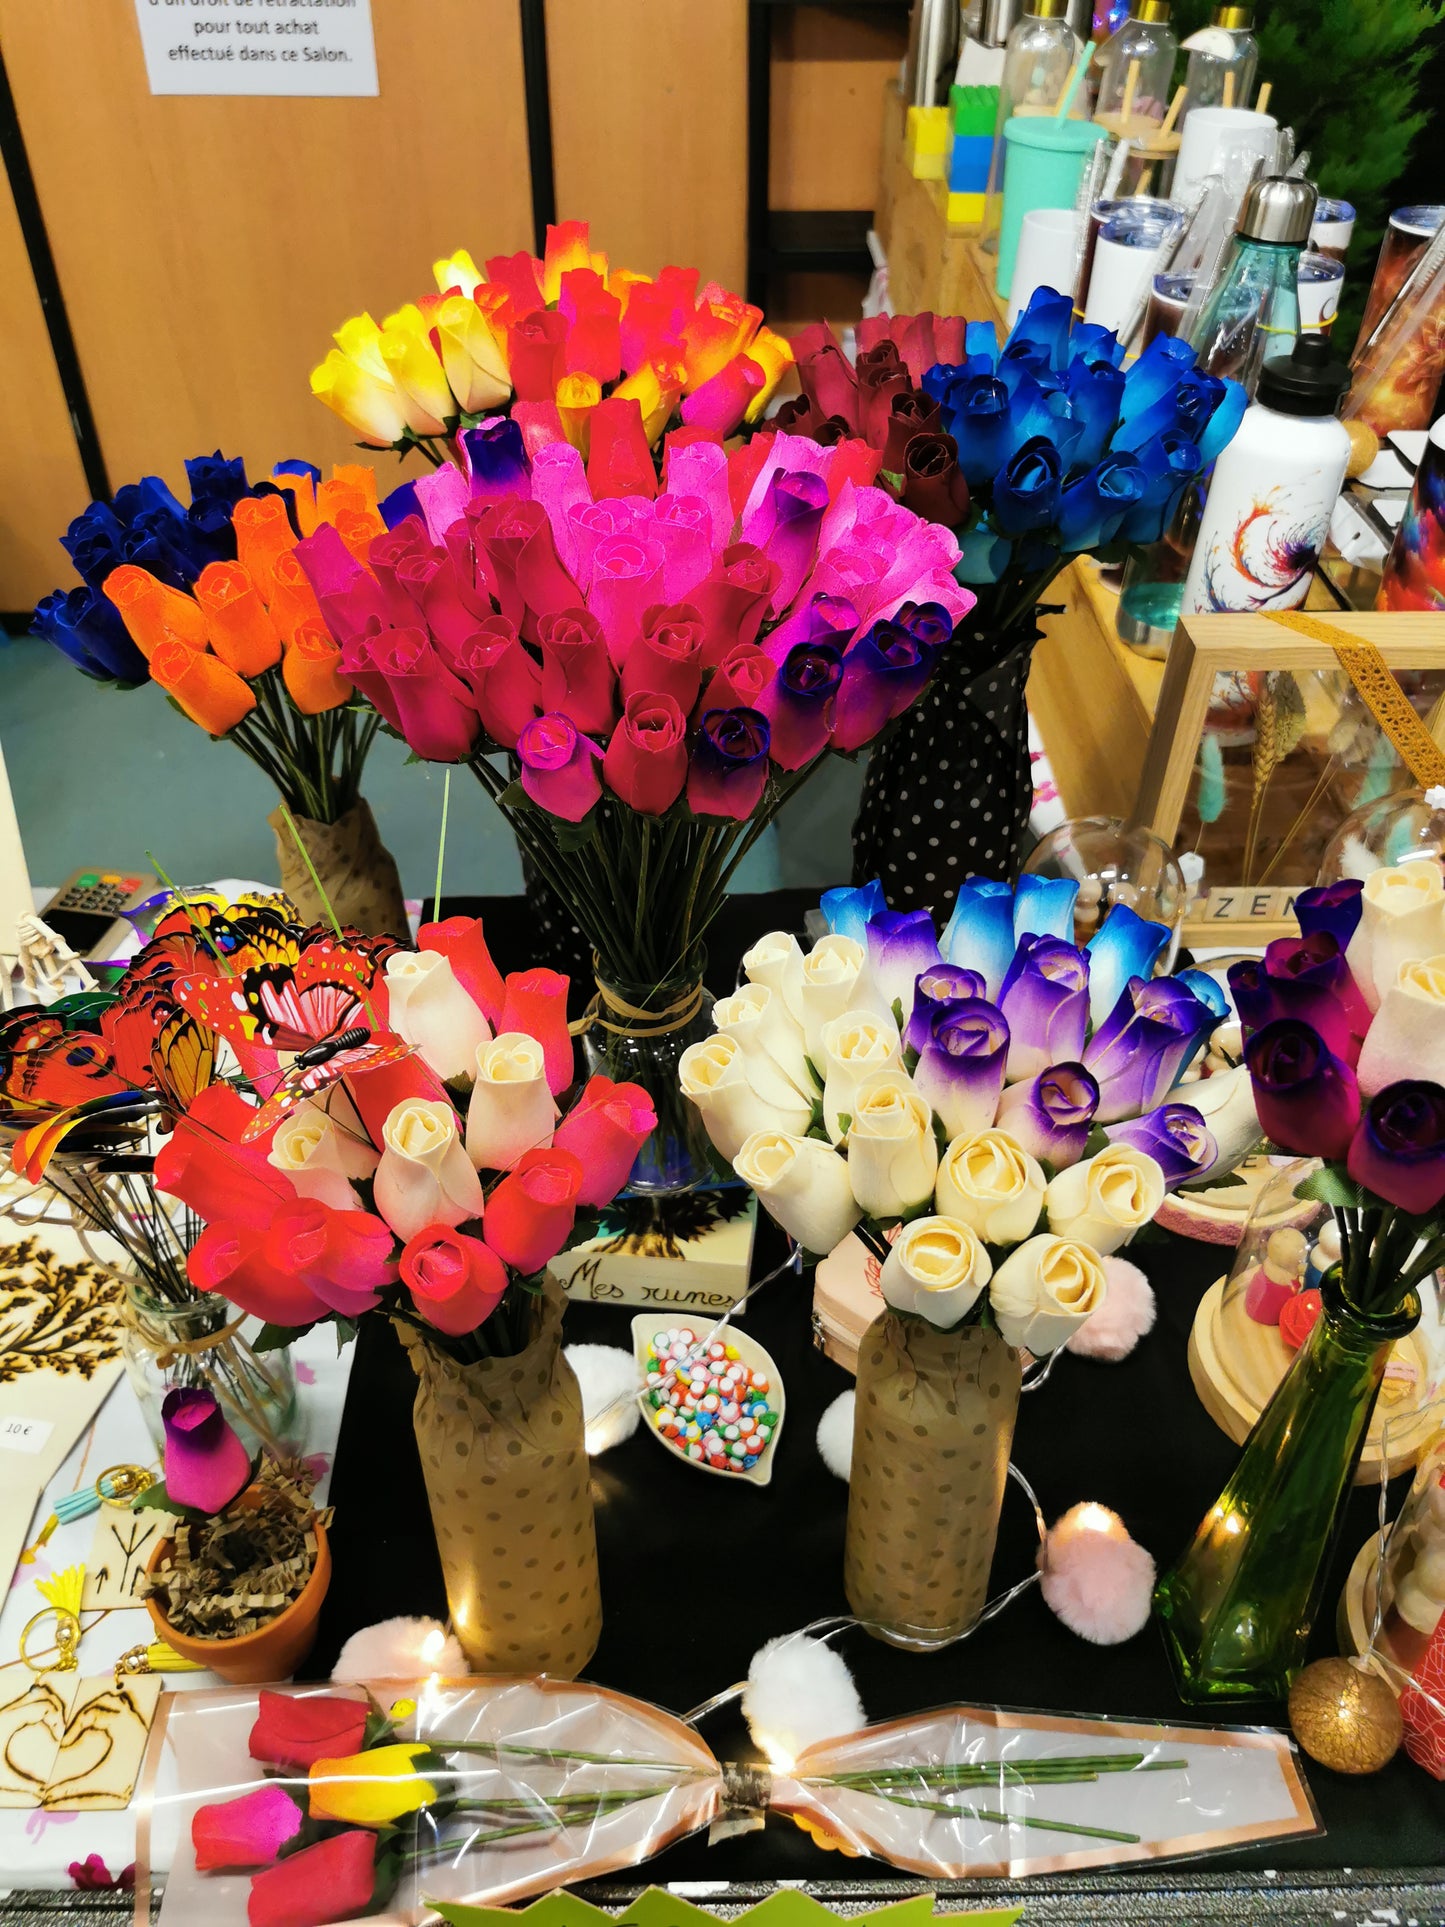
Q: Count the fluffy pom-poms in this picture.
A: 6